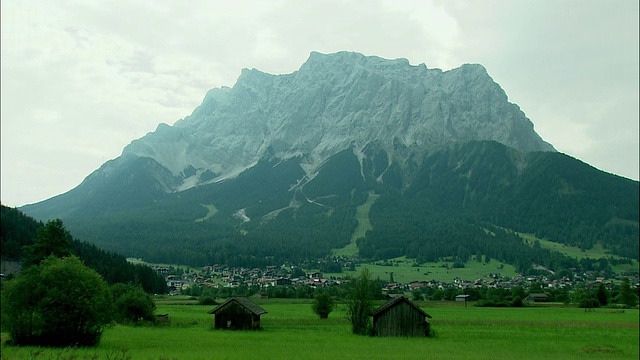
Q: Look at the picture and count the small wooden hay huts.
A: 2